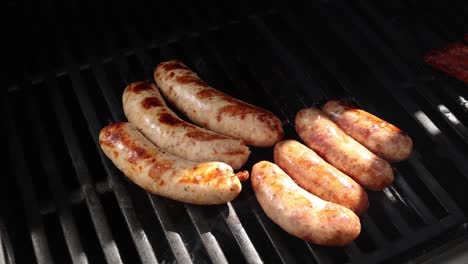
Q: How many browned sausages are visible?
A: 7